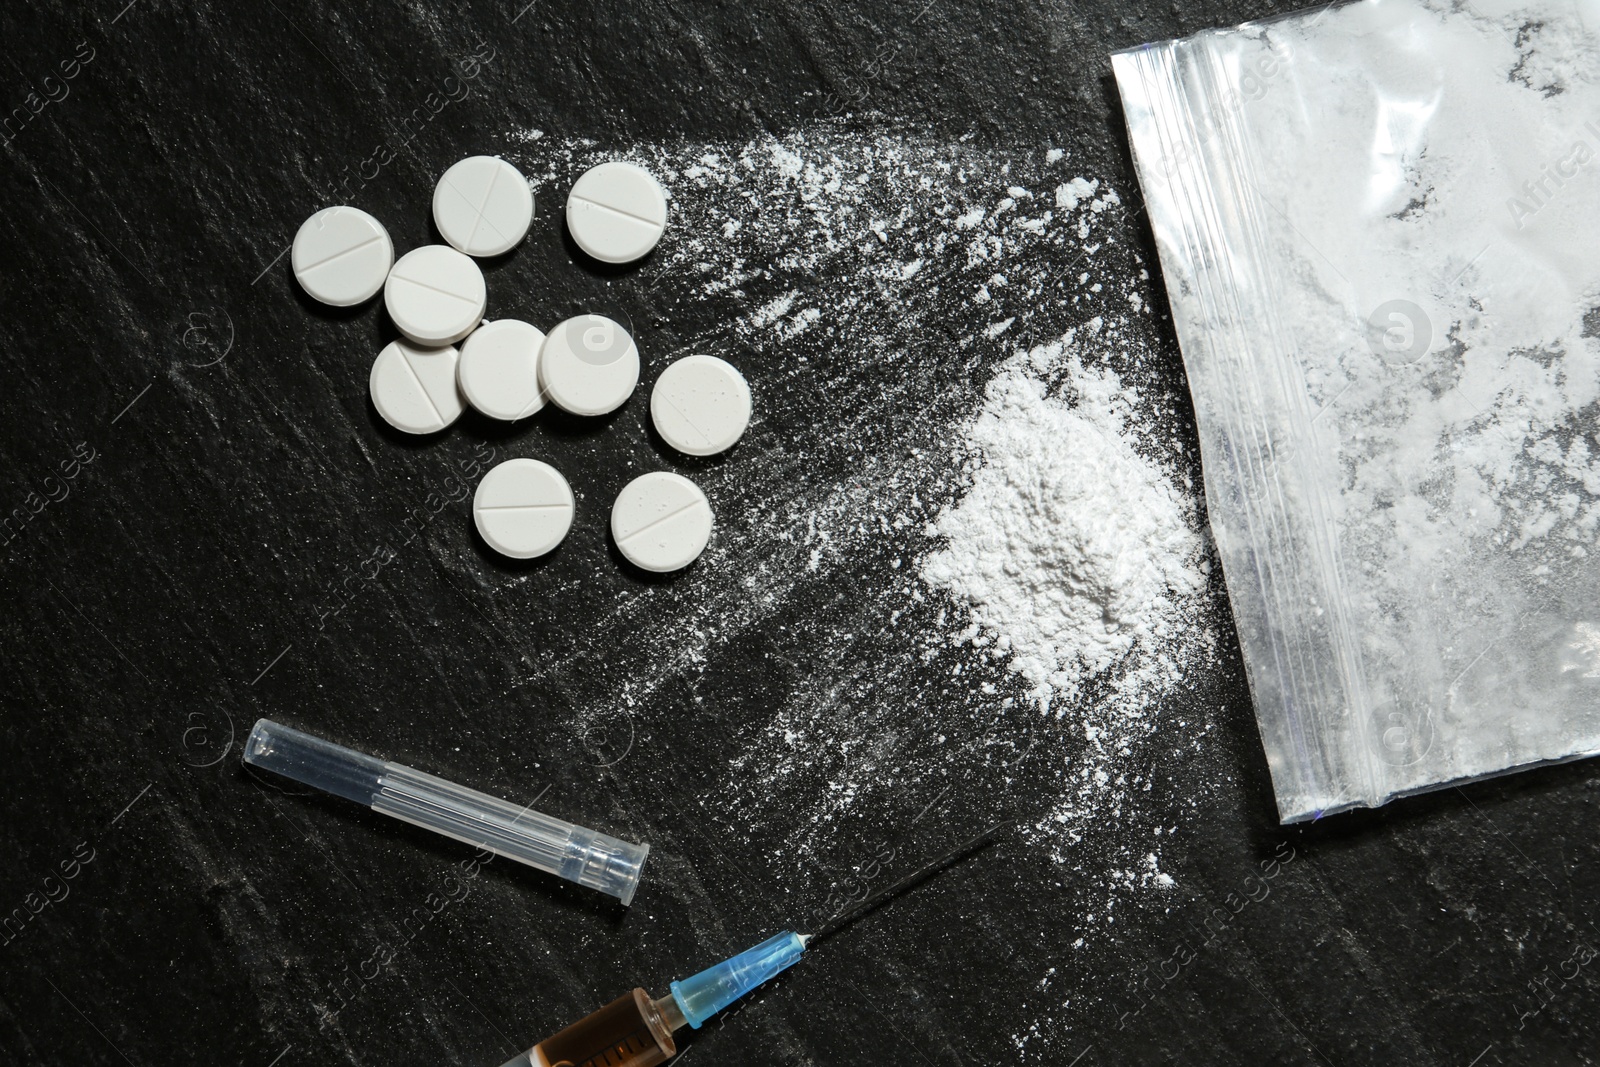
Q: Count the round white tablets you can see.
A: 10